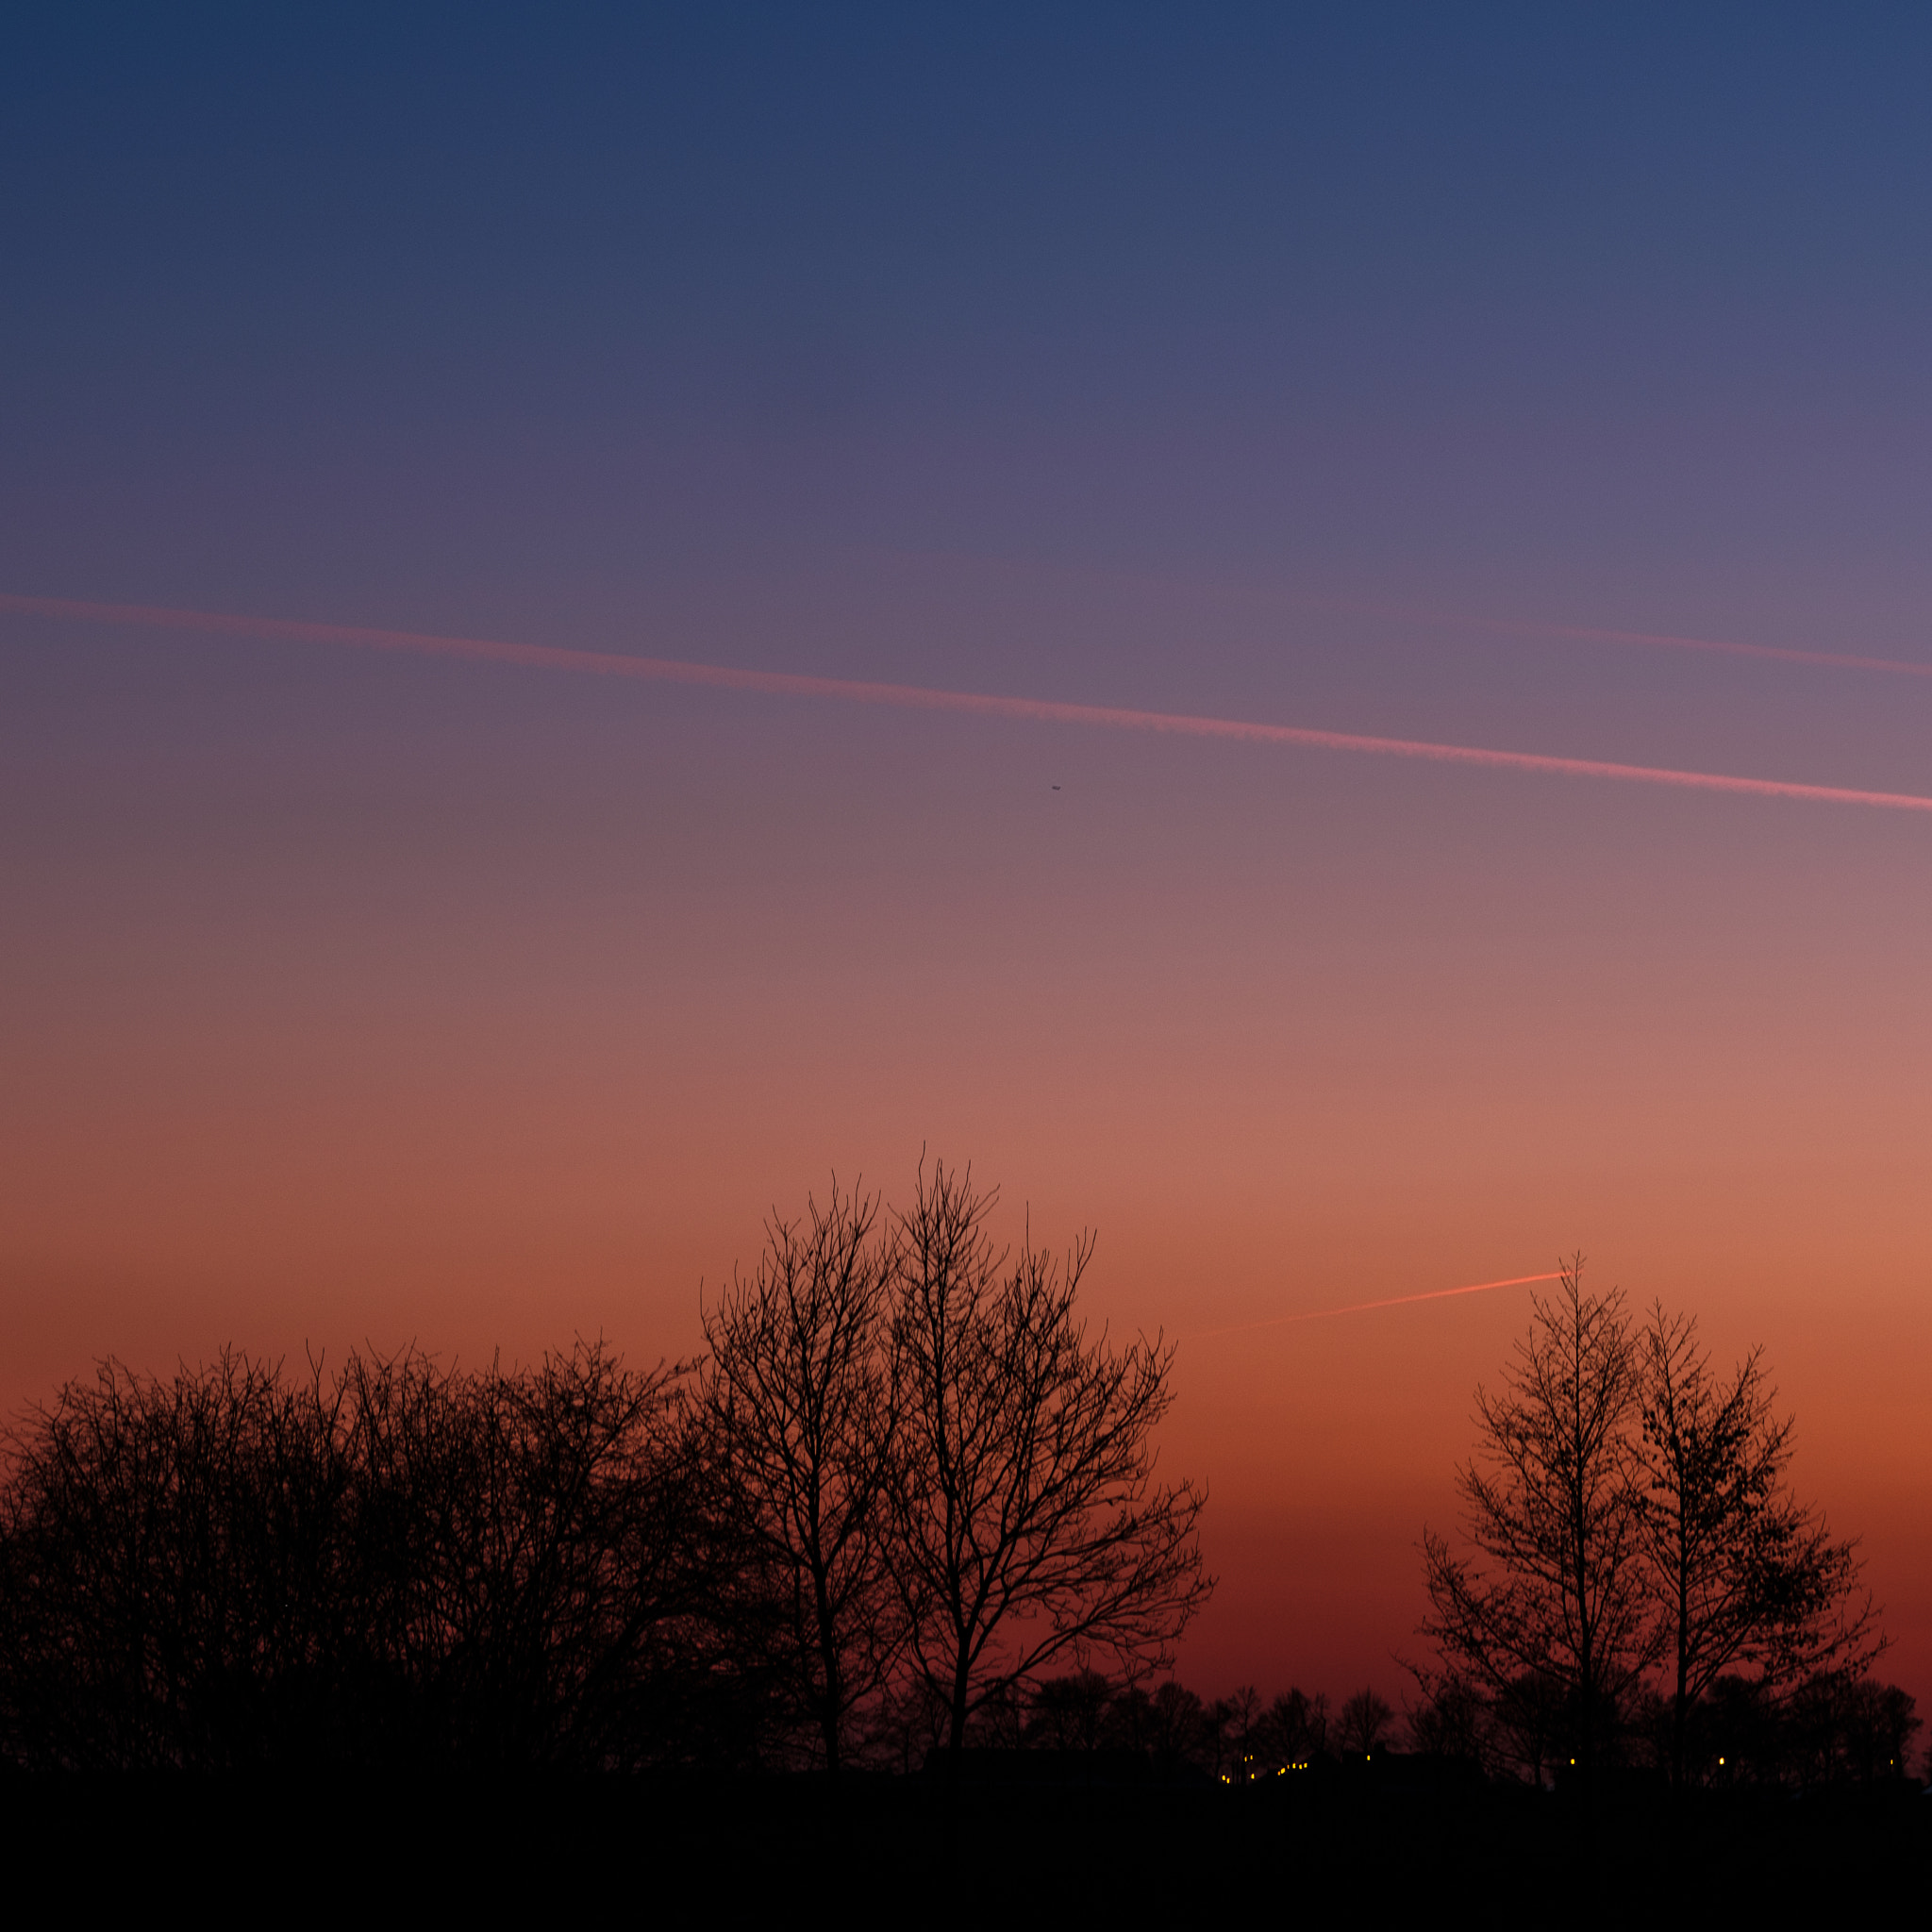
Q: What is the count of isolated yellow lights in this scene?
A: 4